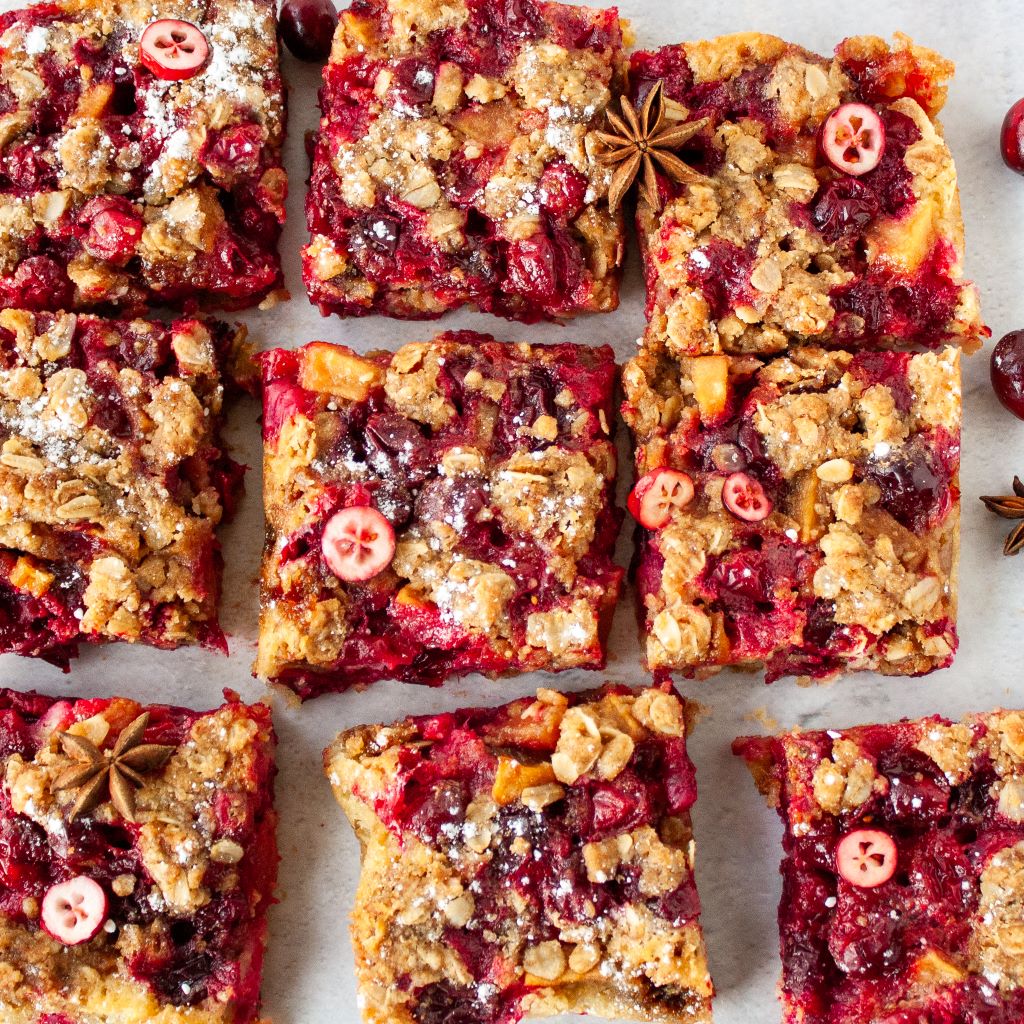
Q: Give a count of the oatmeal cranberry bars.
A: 9